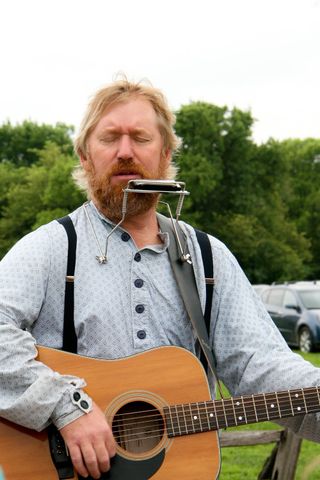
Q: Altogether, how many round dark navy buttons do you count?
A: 7